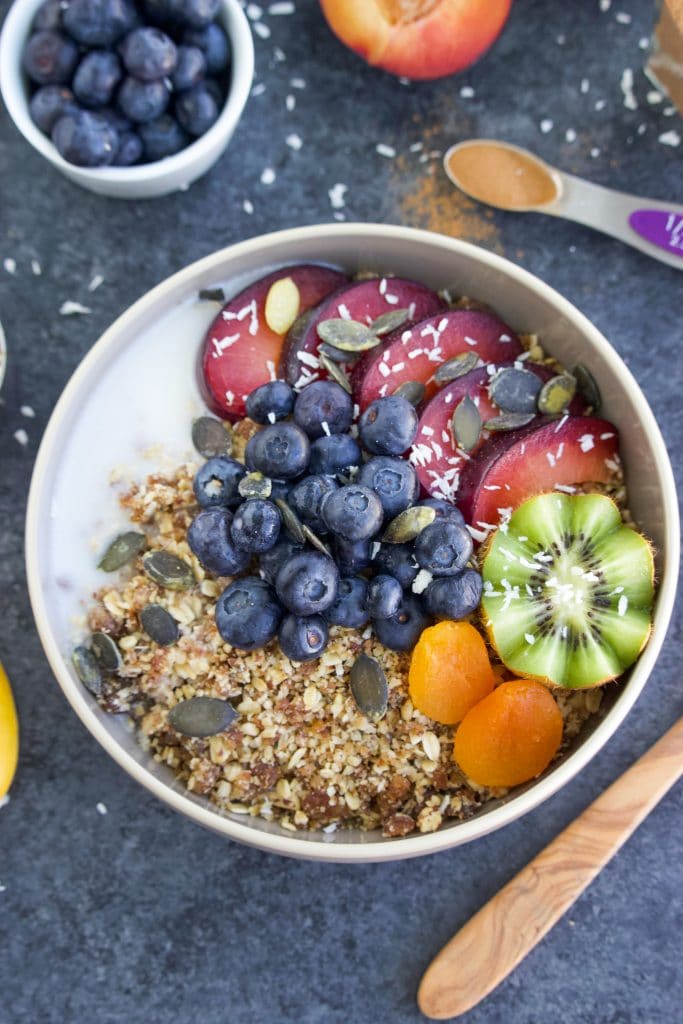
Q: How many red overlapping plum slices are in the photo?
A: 5